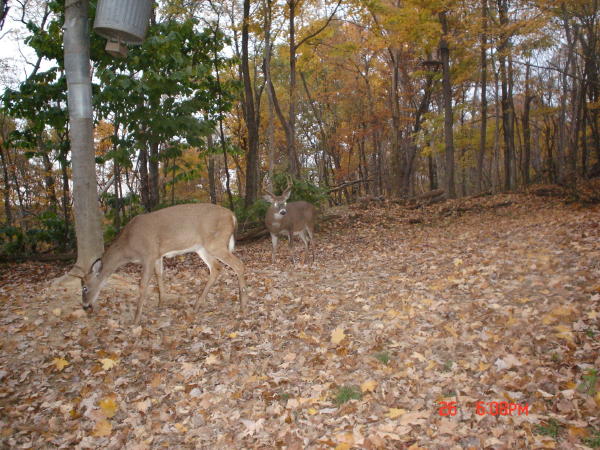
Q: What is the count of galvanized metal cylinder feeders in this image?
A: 1